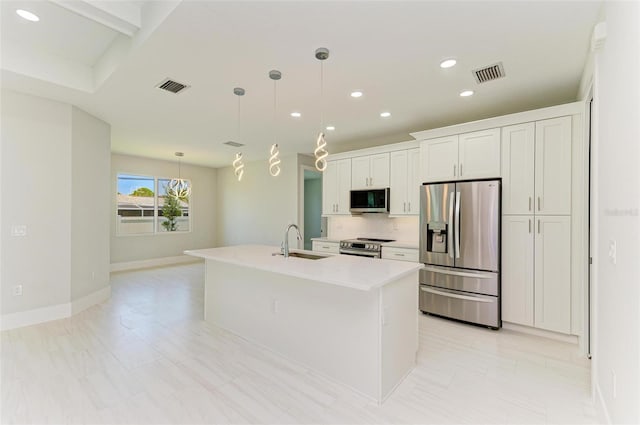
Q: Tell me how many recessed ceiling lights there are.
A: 7